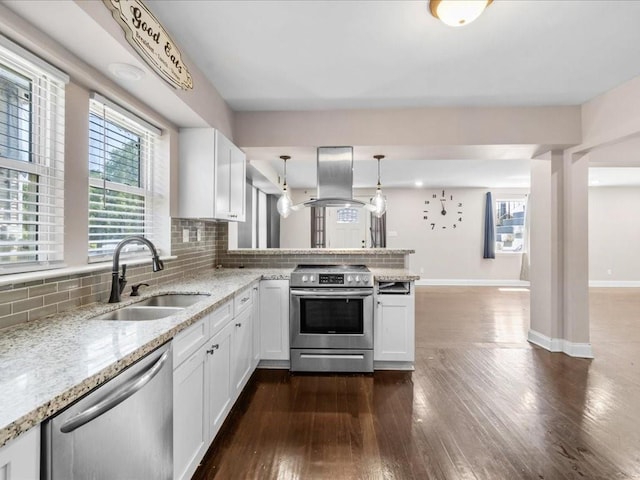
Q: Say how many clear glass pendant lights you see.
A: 2